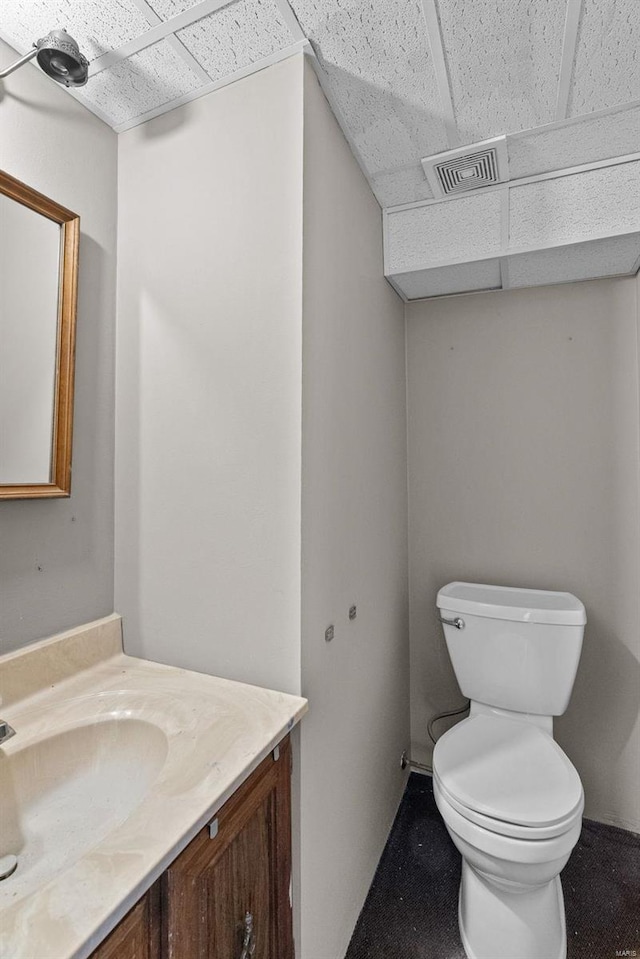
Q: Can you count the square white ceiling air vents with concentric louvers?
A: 1